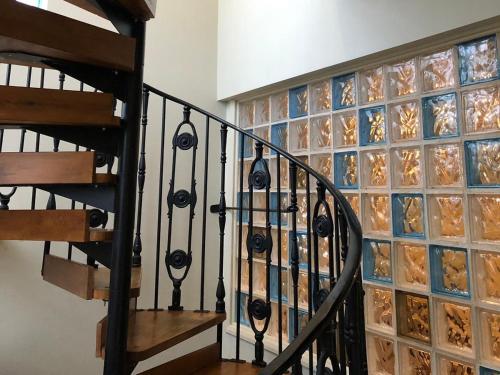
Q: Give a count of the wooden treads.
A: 8